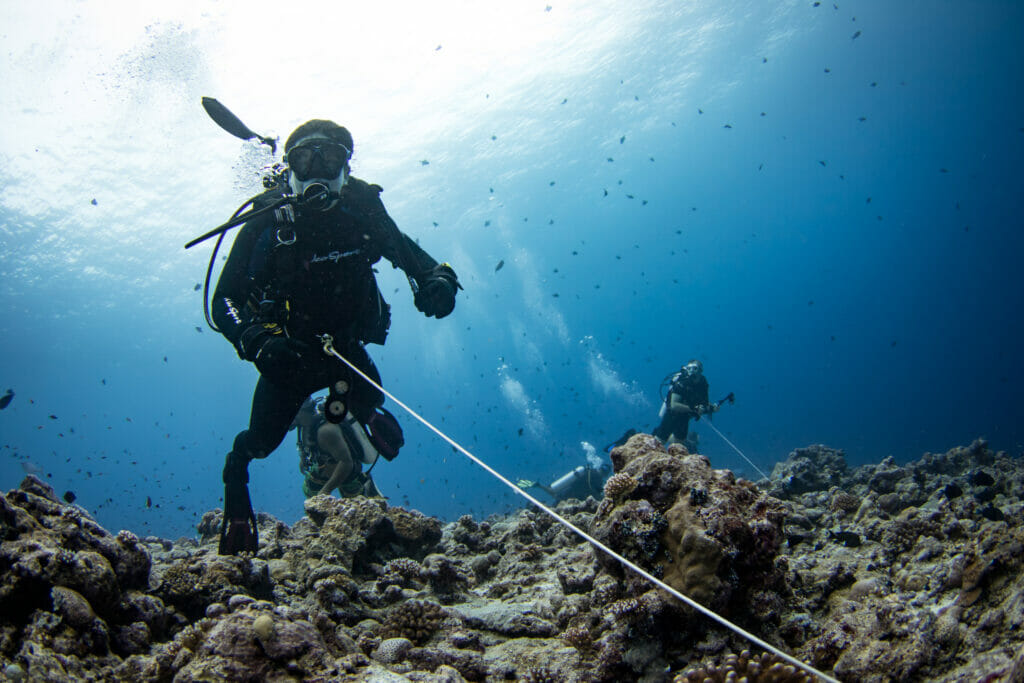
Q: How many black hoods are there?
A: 1